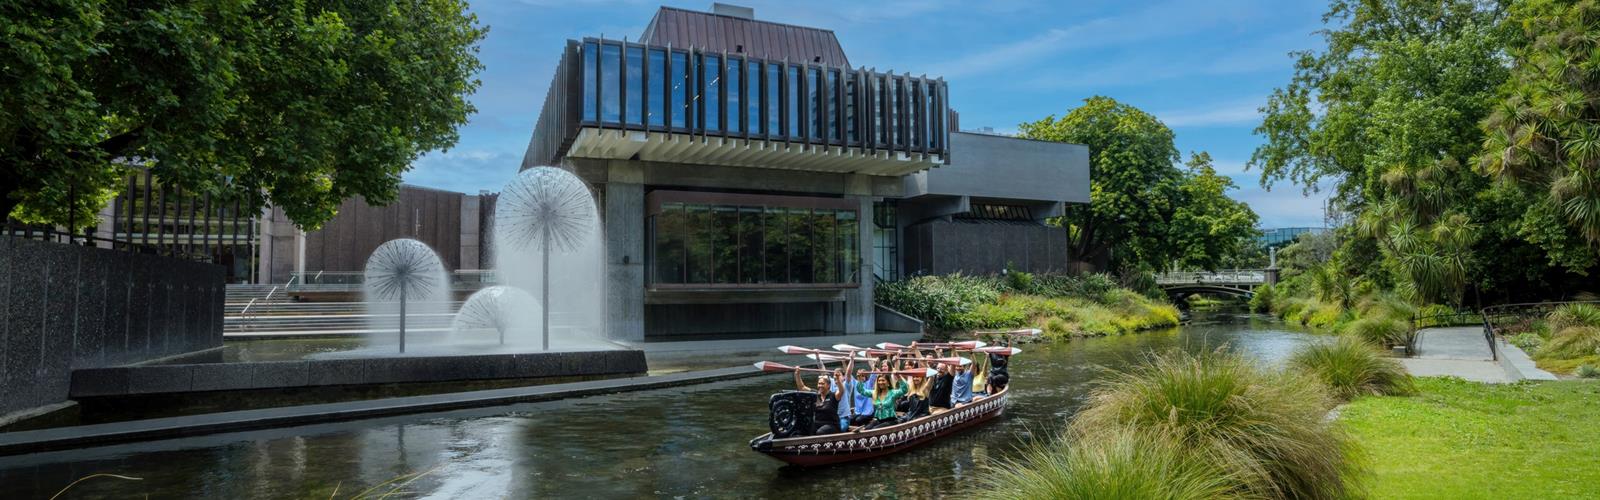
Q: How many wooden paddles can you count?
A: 11